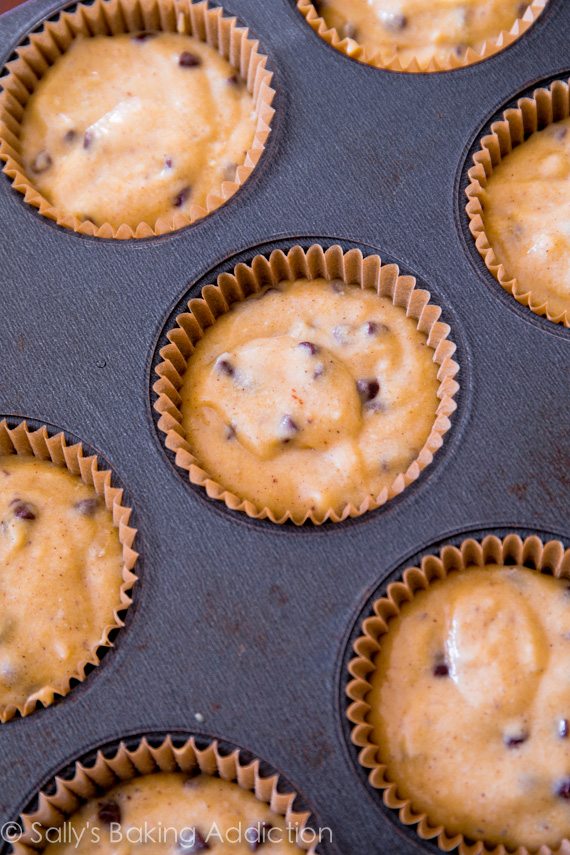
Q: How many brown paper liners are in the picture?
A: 7